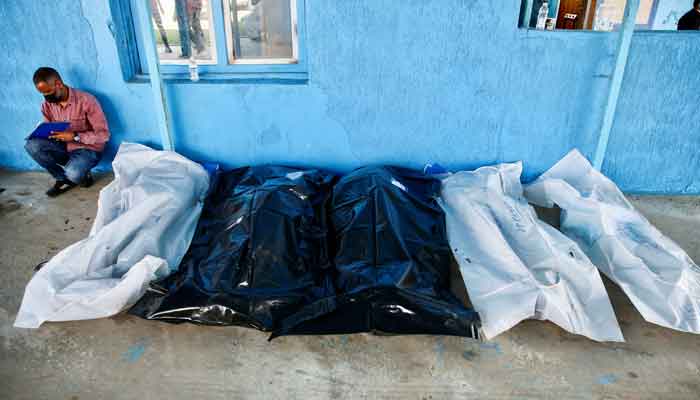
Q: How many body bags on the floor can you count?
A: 5